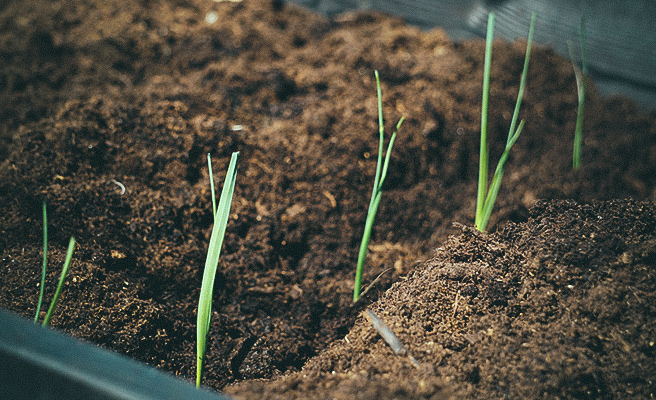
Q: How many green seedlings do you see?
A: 5